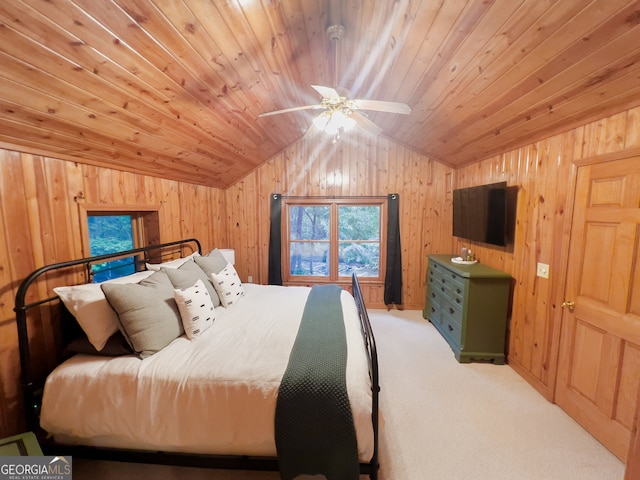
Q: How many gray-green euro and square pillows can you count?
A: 3